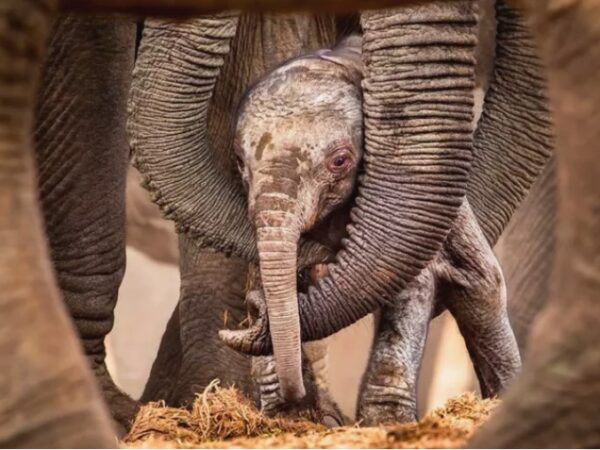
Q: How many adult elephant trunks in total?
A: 3